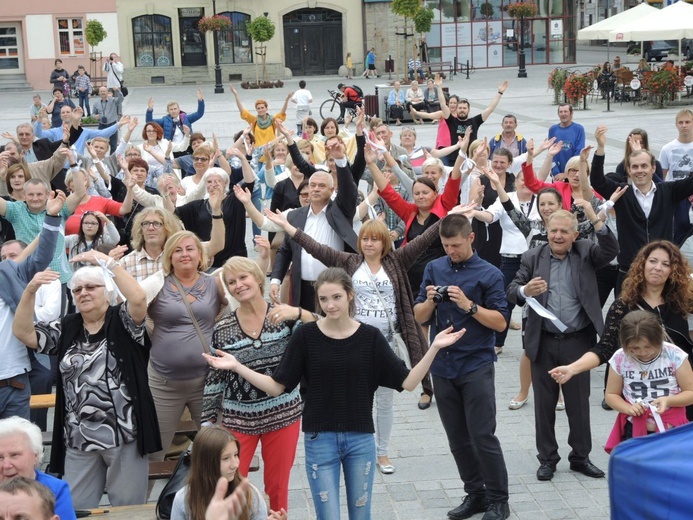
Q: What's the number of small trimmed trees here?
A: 4